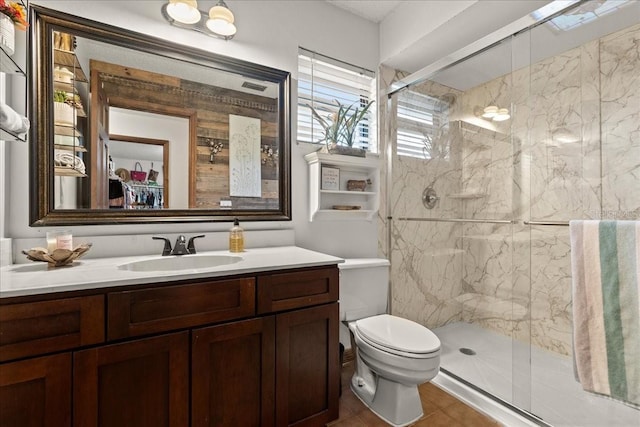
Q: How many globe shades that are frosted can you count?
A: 2